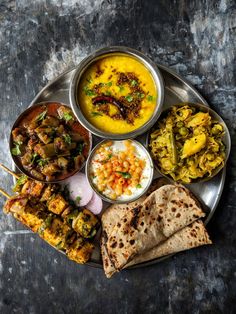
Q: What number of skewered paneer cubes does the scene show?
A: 6